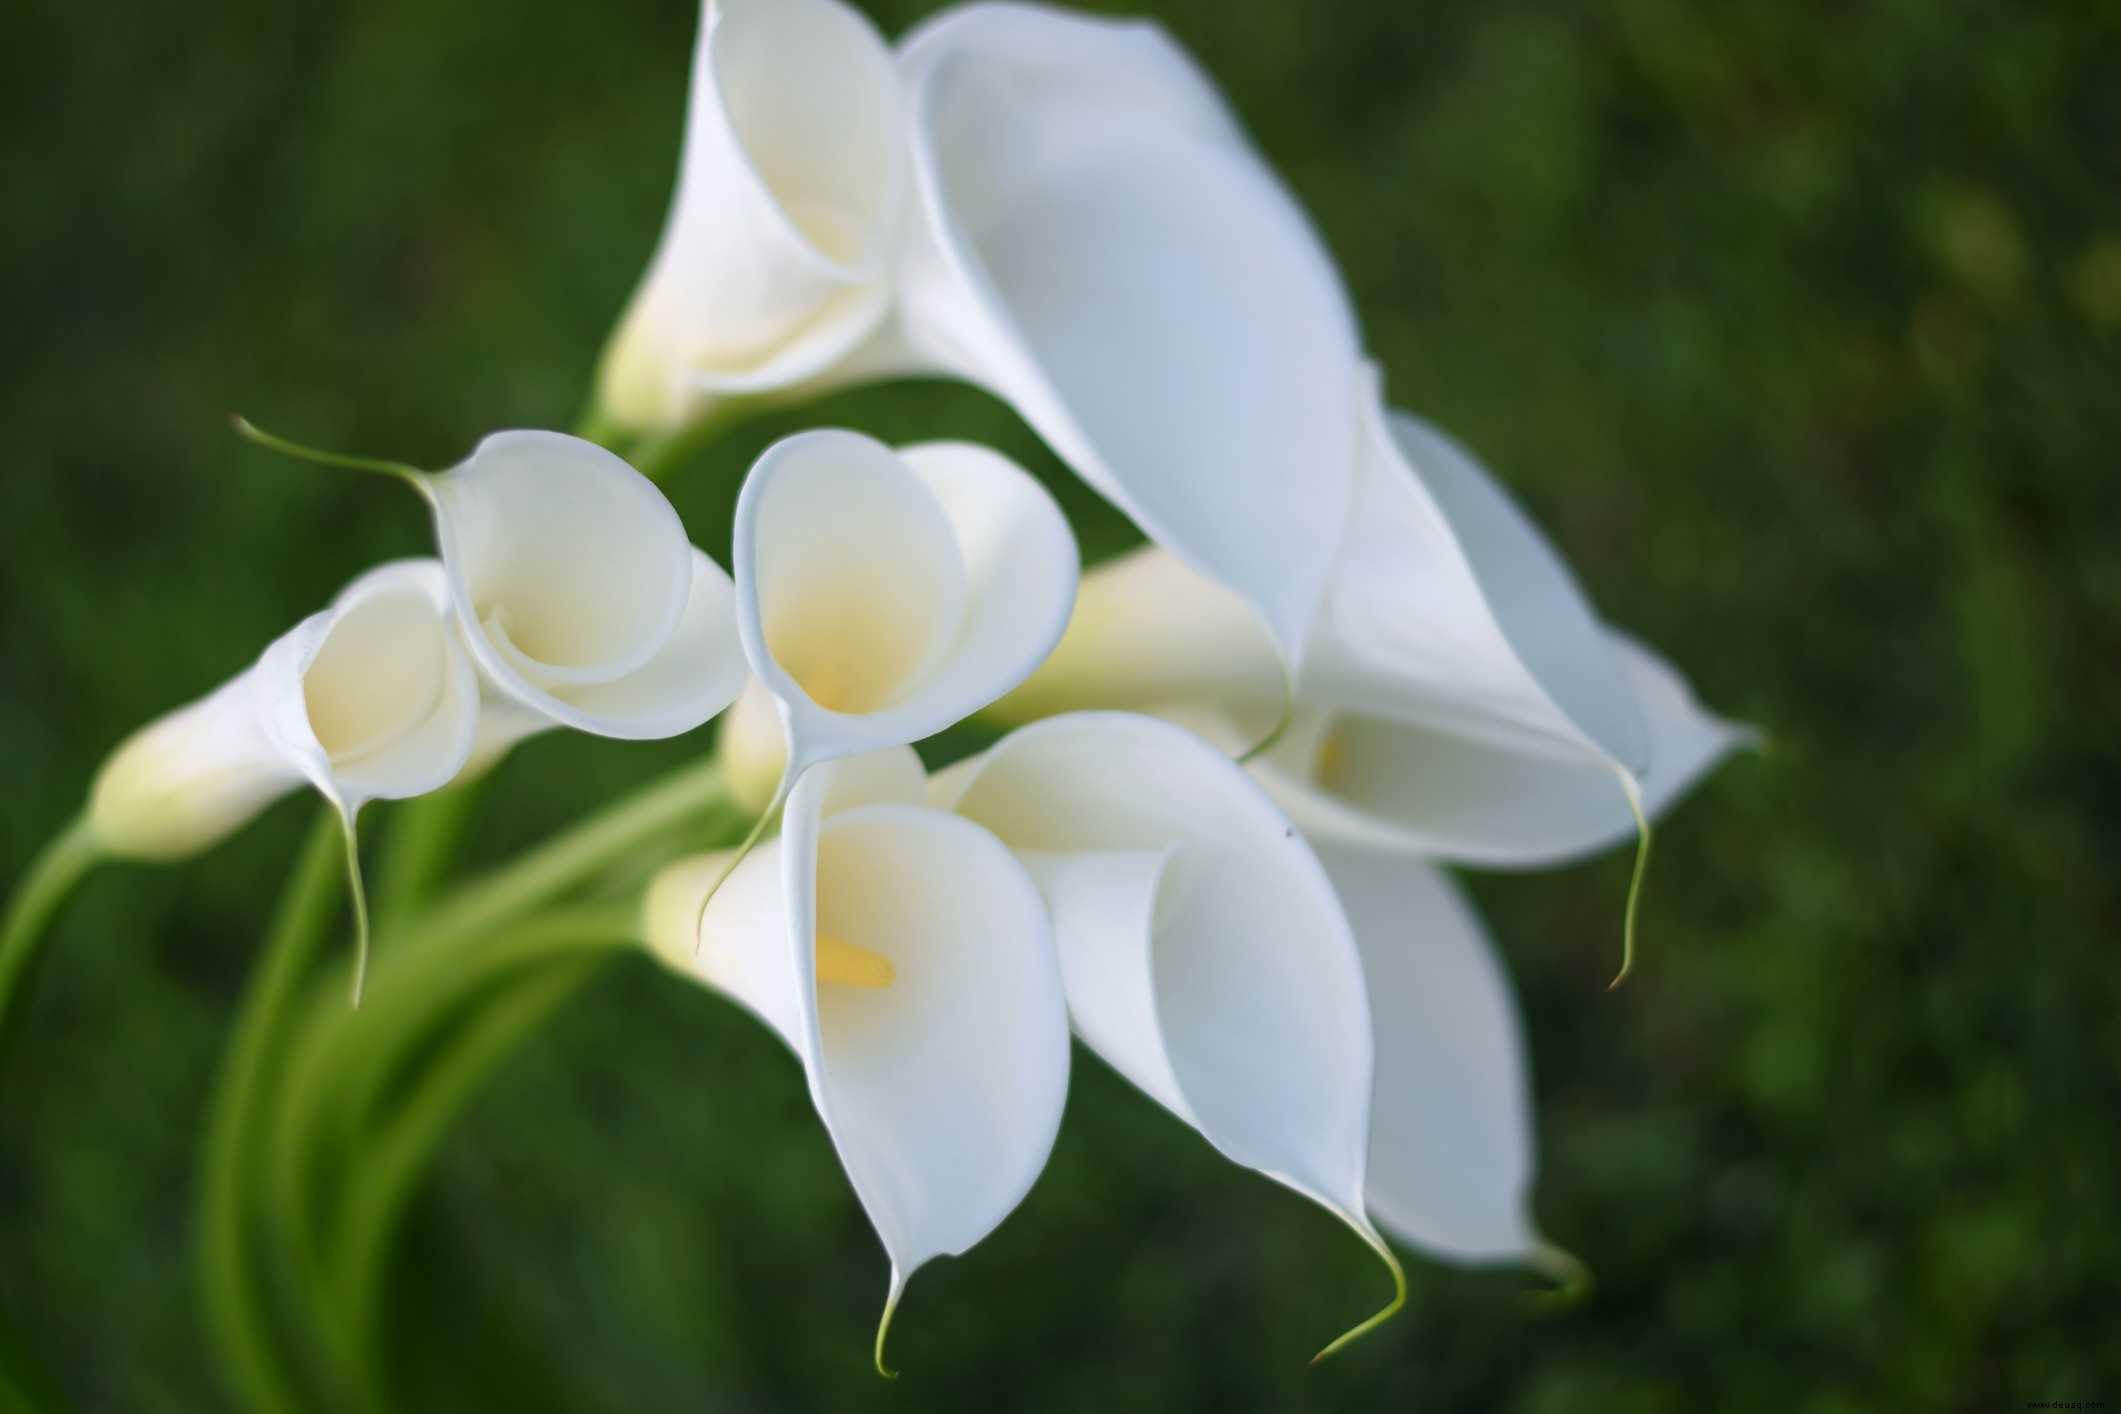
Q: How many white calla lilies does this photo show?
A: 10